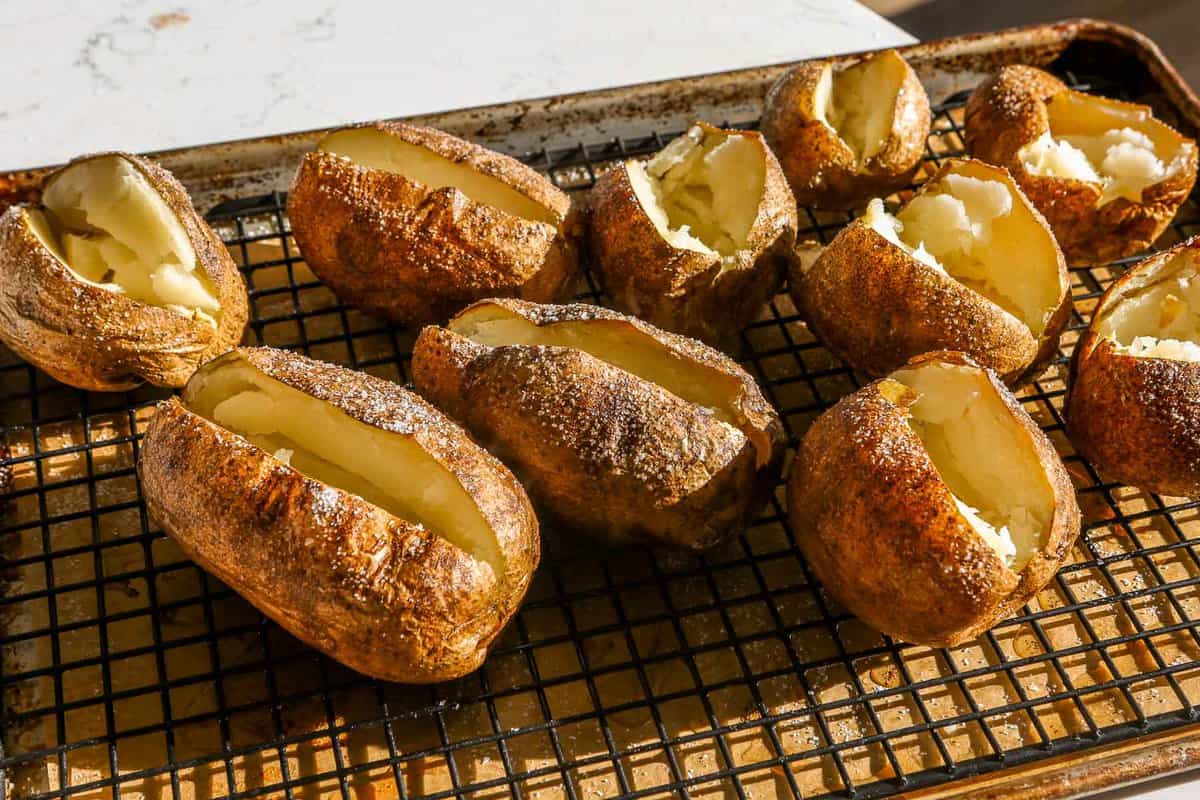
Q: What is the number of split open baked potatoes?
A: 10